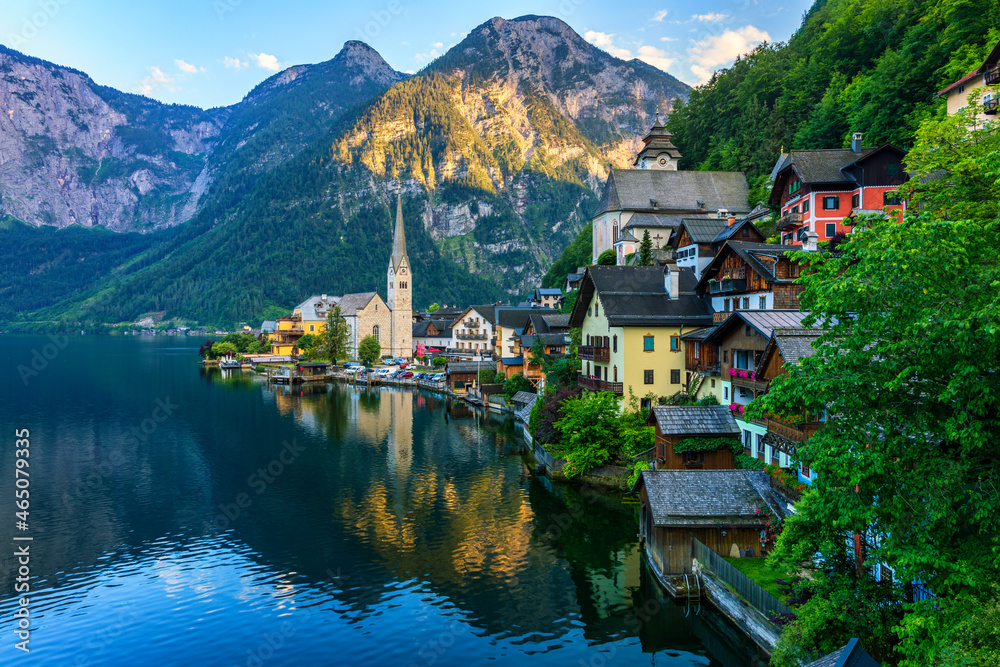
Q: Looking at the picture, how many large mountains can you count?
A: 3